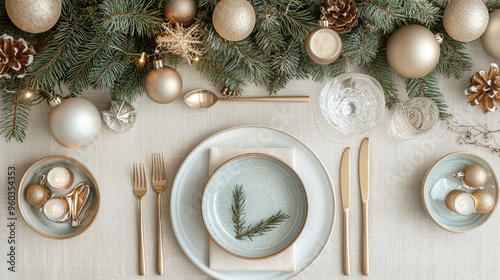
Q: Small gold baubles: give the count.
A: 3